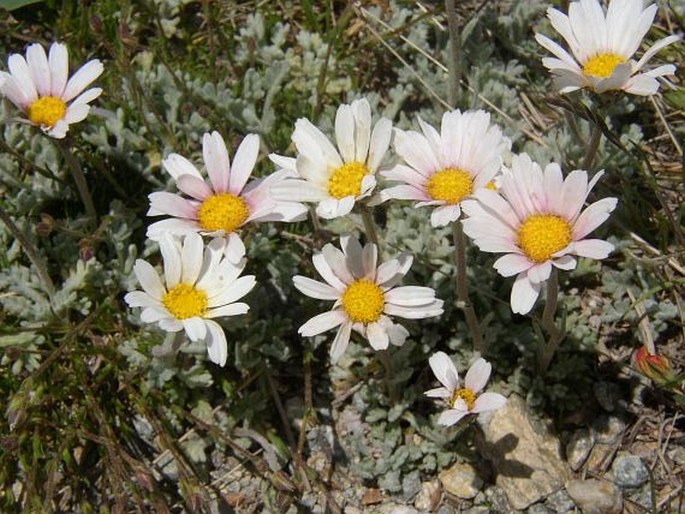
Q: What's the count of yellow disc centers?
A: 9